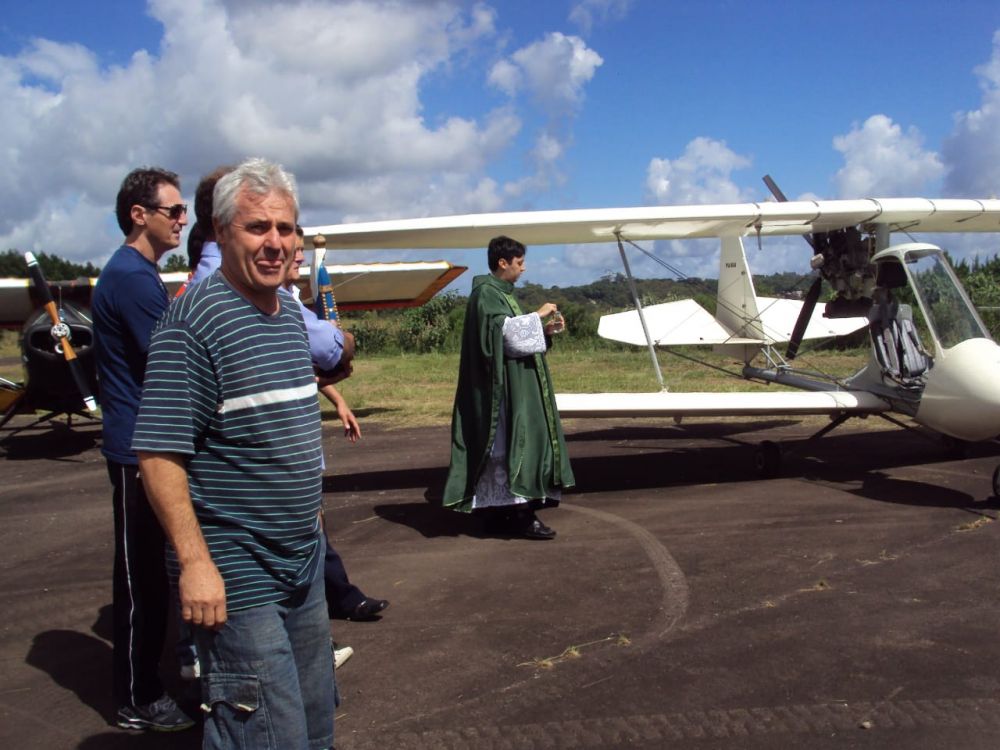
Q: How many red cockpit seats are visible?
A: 0